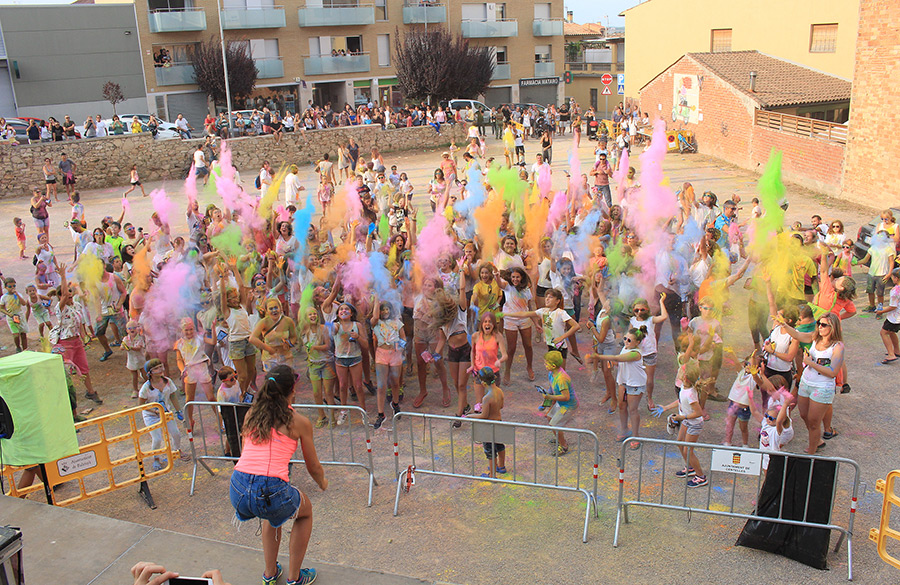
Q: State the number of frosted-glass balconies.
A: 11